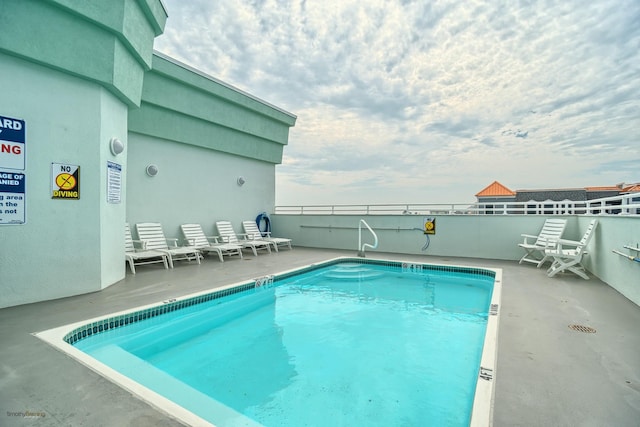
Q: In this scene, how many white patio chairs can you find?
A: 7